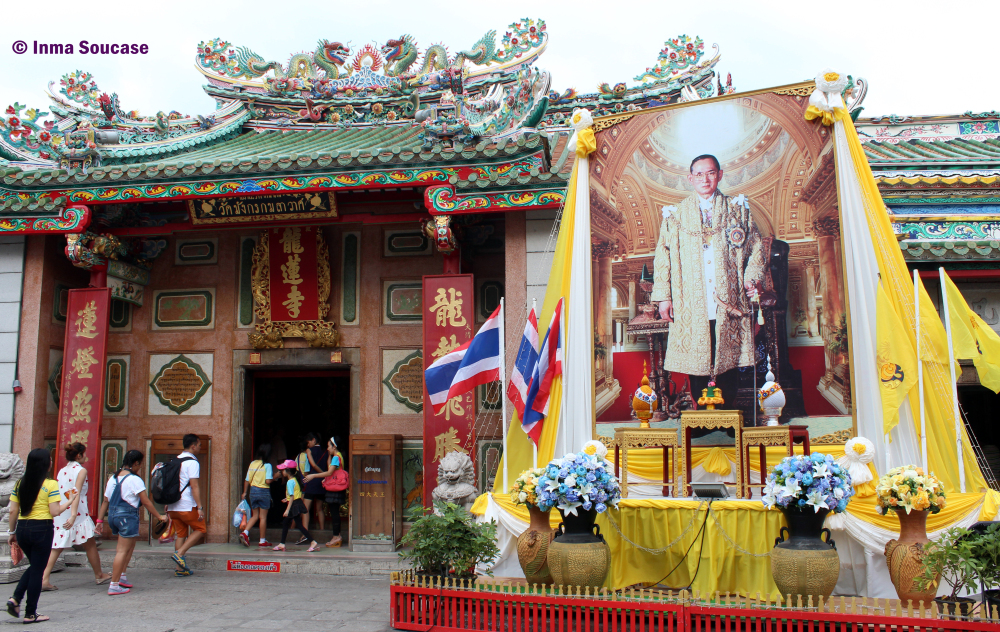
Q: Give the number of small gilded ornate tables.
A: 3